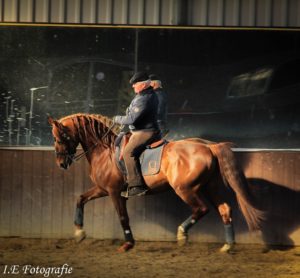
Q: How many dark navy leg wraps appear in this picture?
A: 4